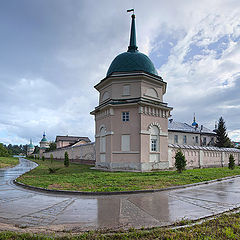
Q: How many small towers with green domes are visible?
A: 2